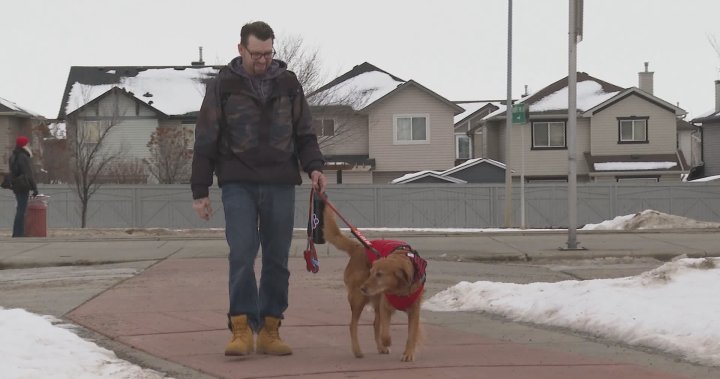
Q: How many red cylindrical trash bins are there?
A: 1